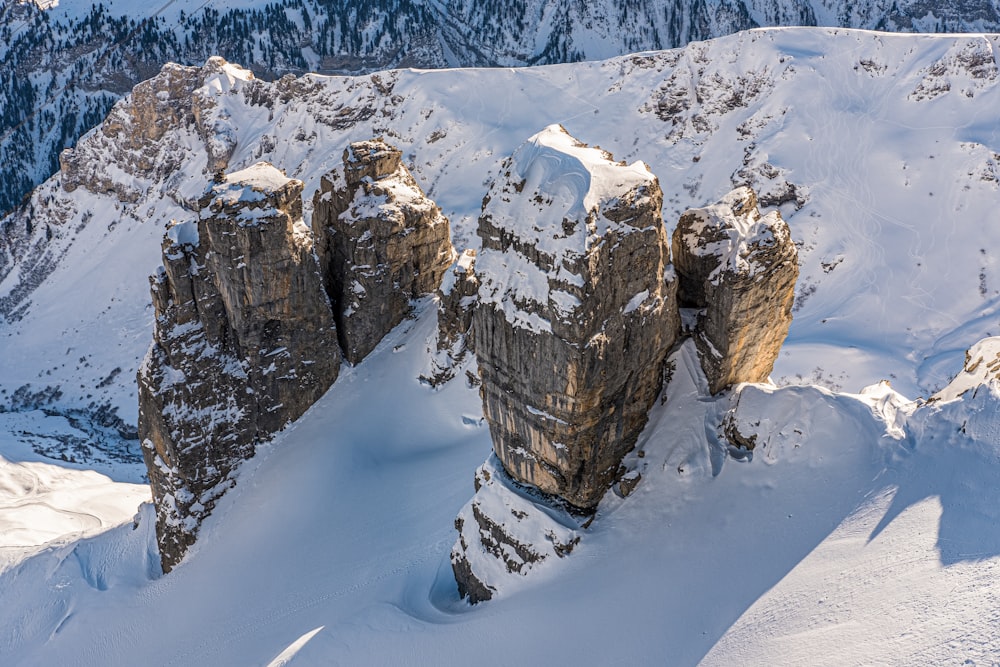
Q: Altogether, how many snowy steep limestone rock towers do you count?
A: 4